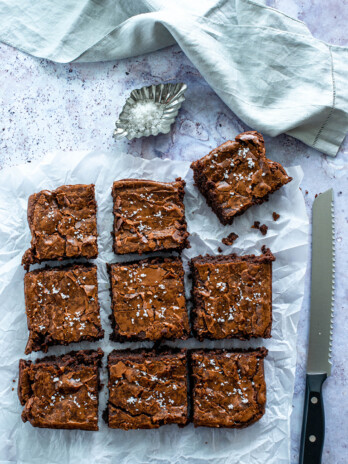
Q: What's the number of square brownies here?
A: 9